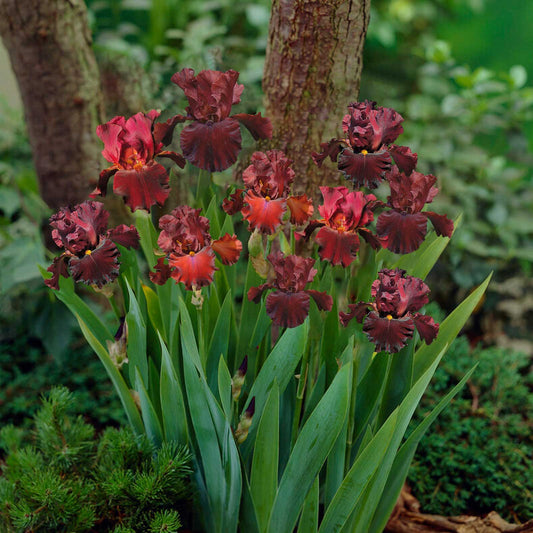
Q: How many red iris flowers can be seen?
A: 10